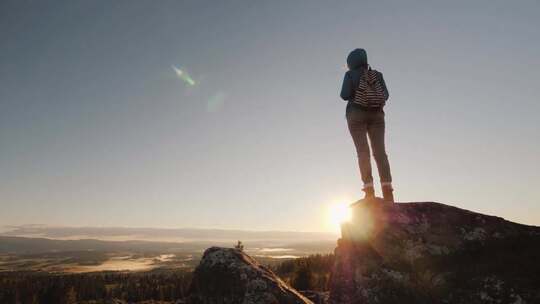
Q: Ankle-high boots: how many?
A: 2